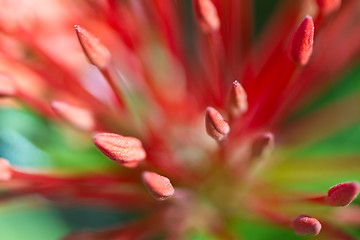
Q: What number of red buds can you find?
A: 14